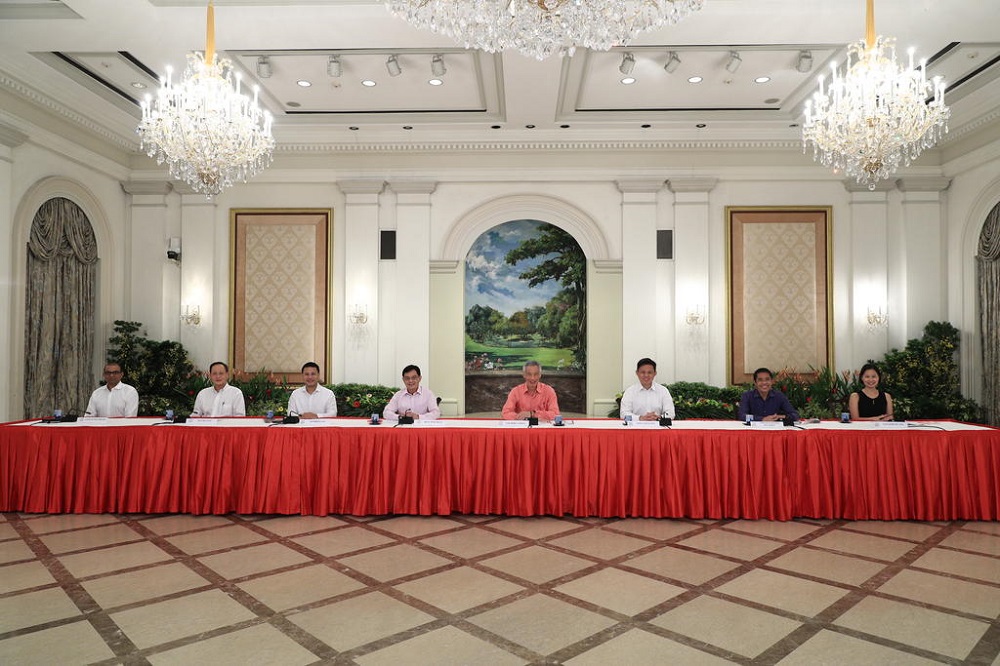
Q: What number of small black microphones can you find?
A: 8